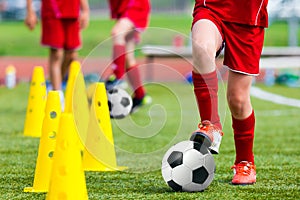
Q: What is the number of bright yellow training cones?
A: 5